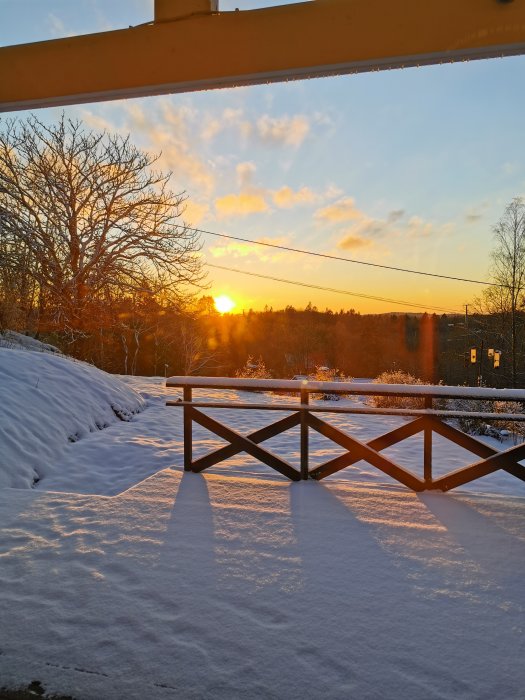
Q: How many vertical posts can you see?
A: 3